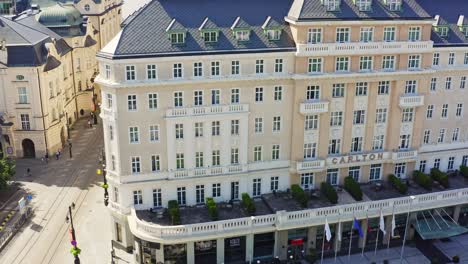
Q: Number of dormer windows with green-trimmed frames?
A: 9